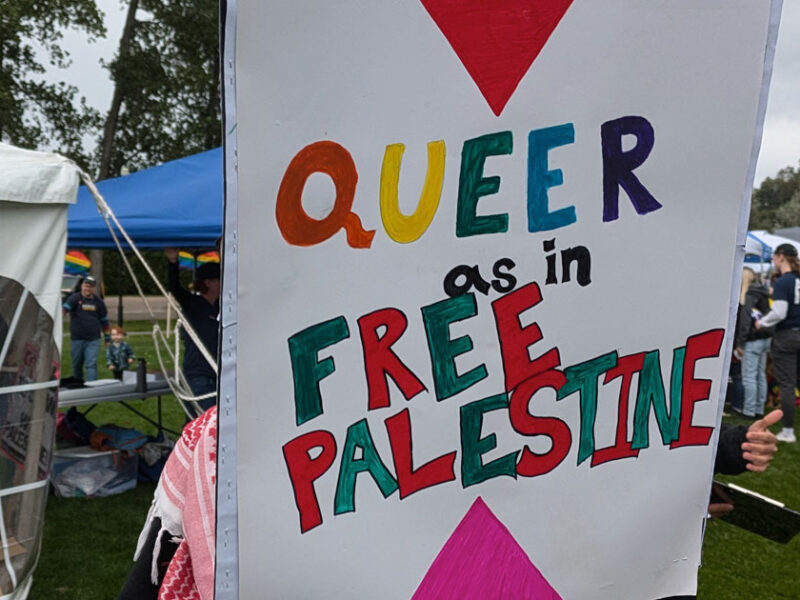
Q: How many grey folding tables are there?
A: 1